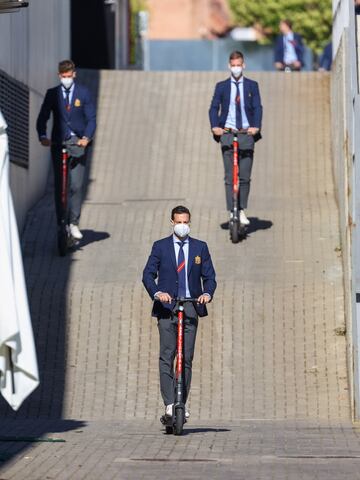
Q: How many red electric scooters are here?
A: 3